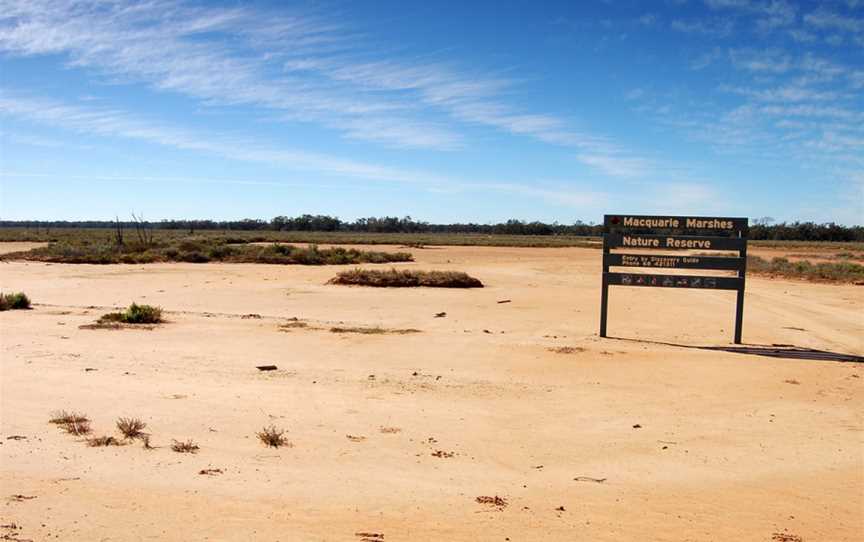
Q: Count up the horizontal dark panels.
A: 4